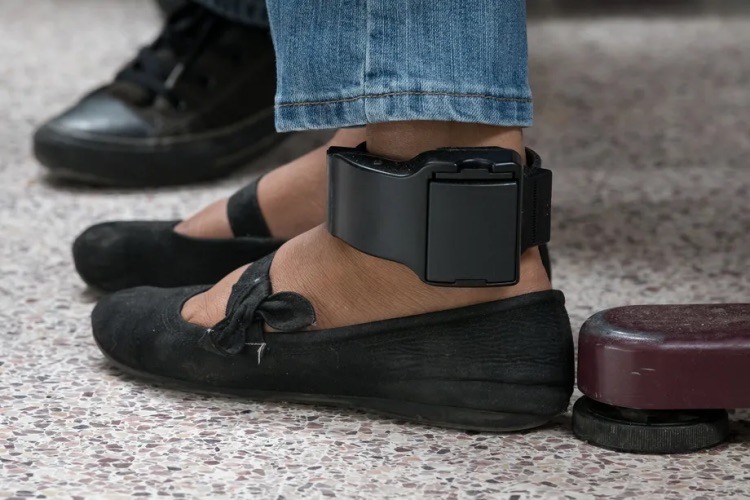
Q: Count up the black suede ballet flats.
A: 2